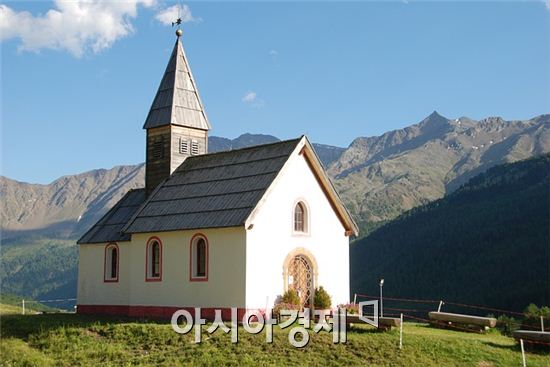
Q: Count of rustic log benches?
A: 3